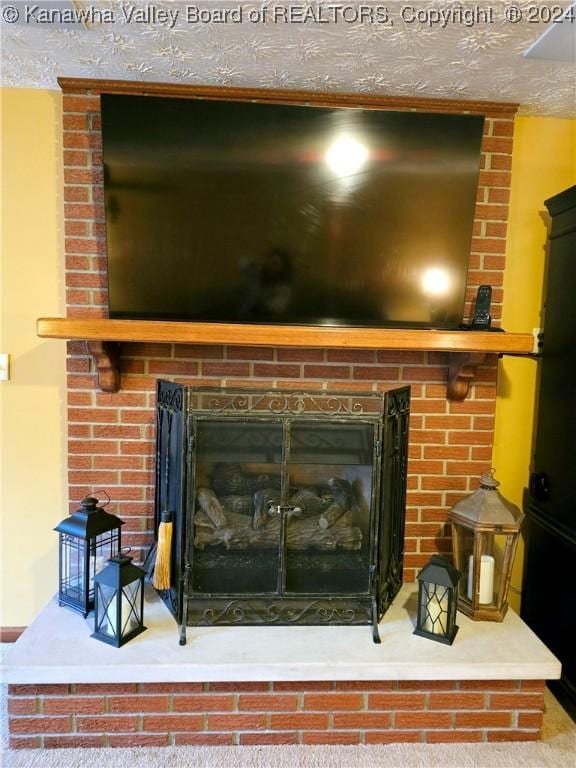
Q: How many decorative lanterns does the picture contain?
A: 4